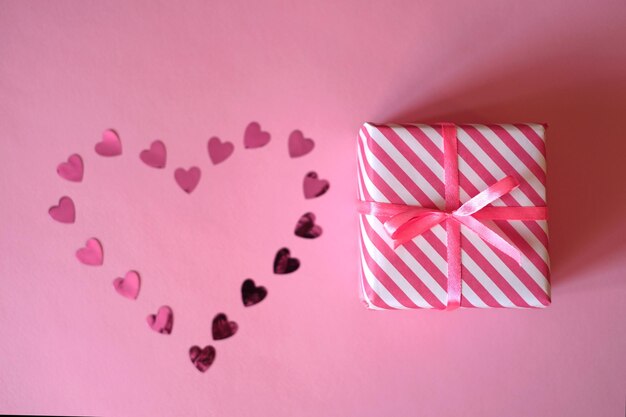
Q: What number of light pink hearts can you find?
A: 12